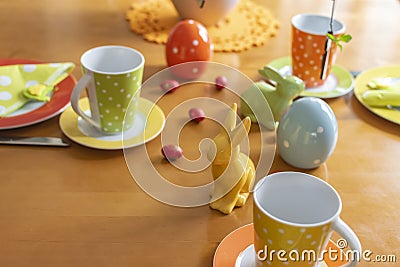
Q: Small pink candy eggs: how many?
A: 4